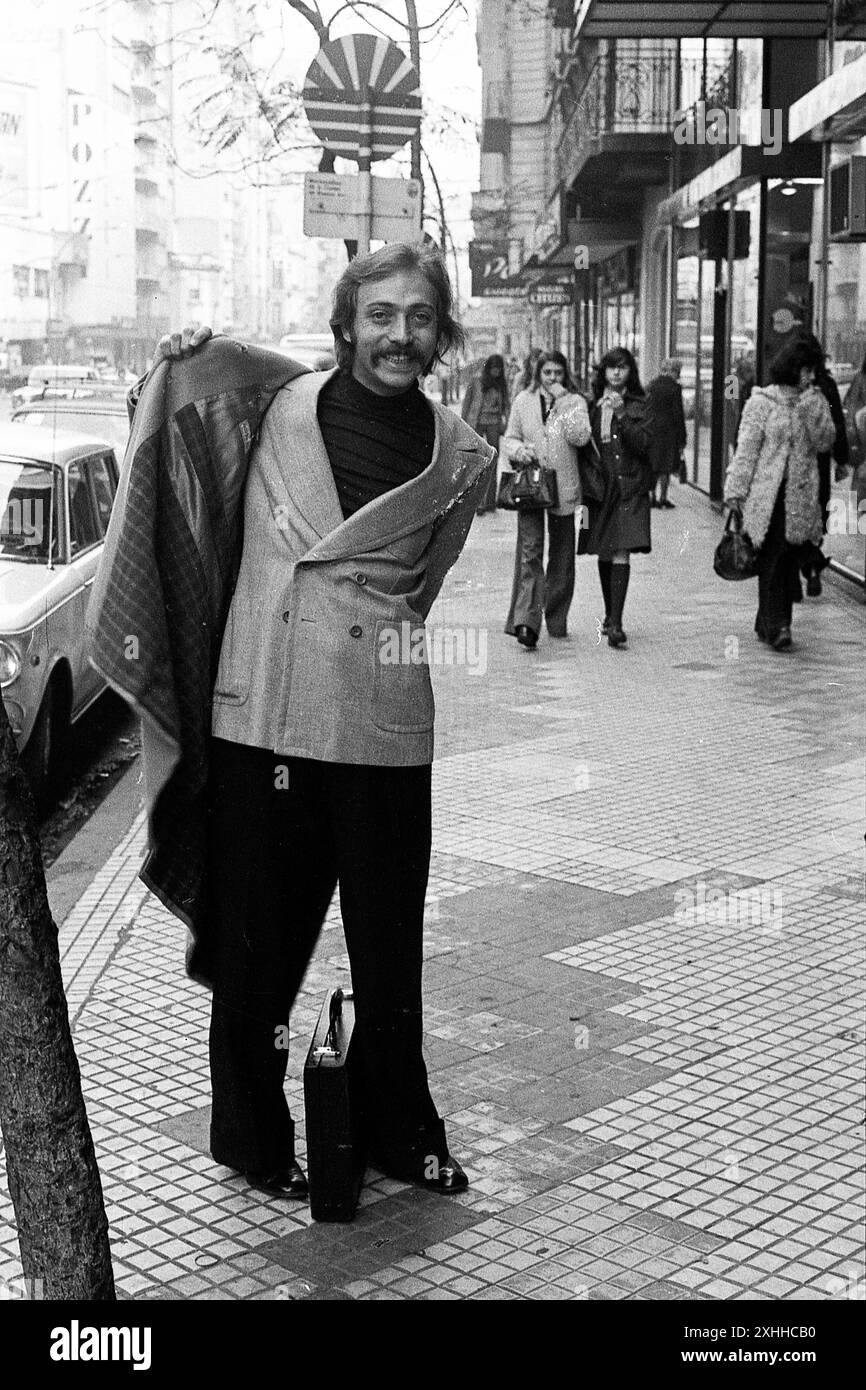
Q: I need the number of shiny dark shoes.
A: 2